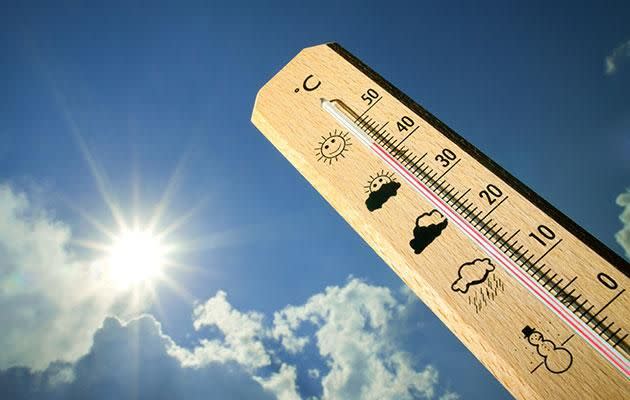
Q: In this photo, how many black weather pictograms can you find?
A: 5